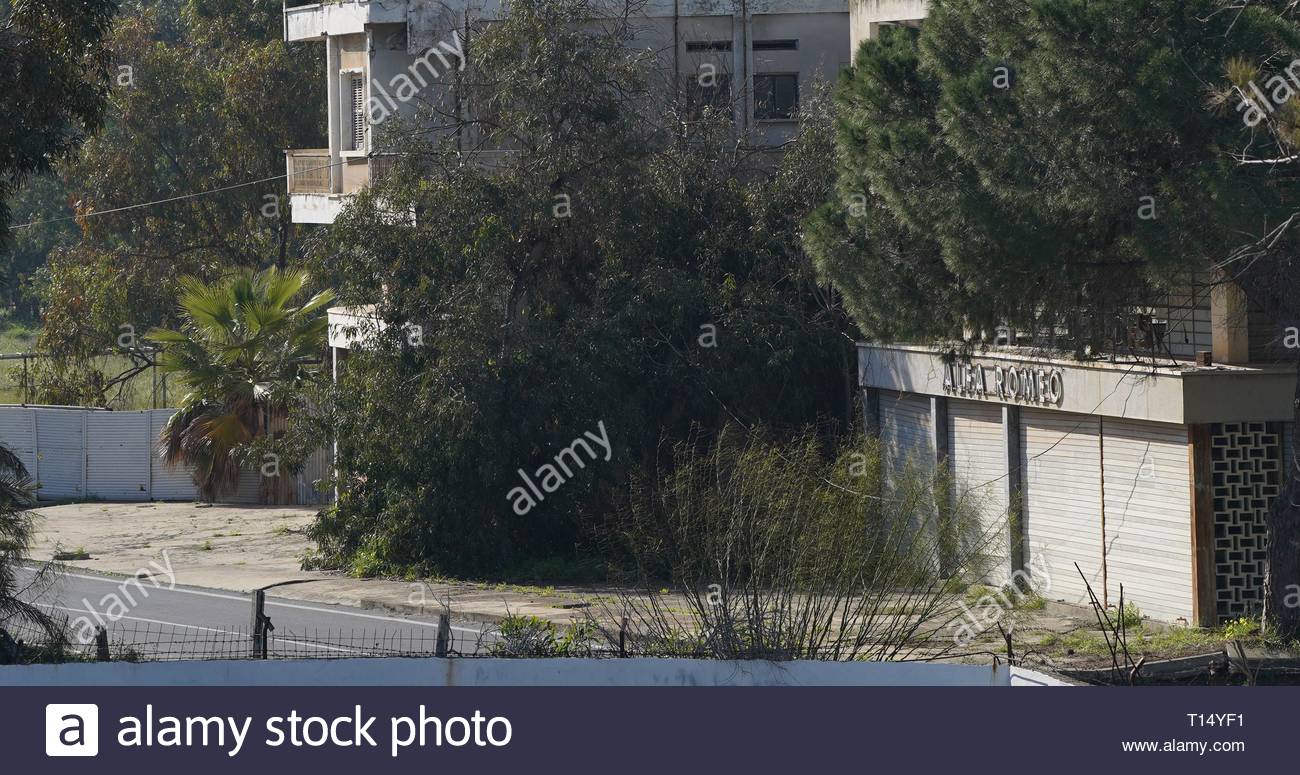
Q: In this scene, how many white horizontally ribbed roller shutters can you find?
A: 4